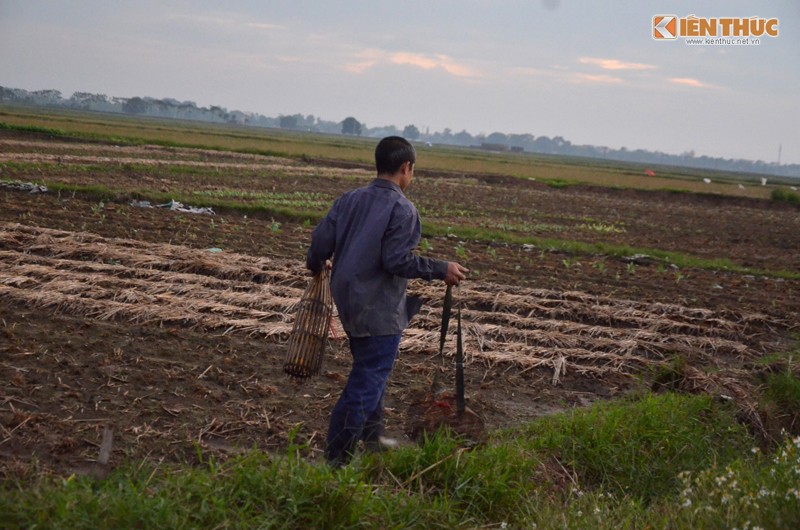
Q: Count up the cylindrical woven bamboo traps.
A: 1